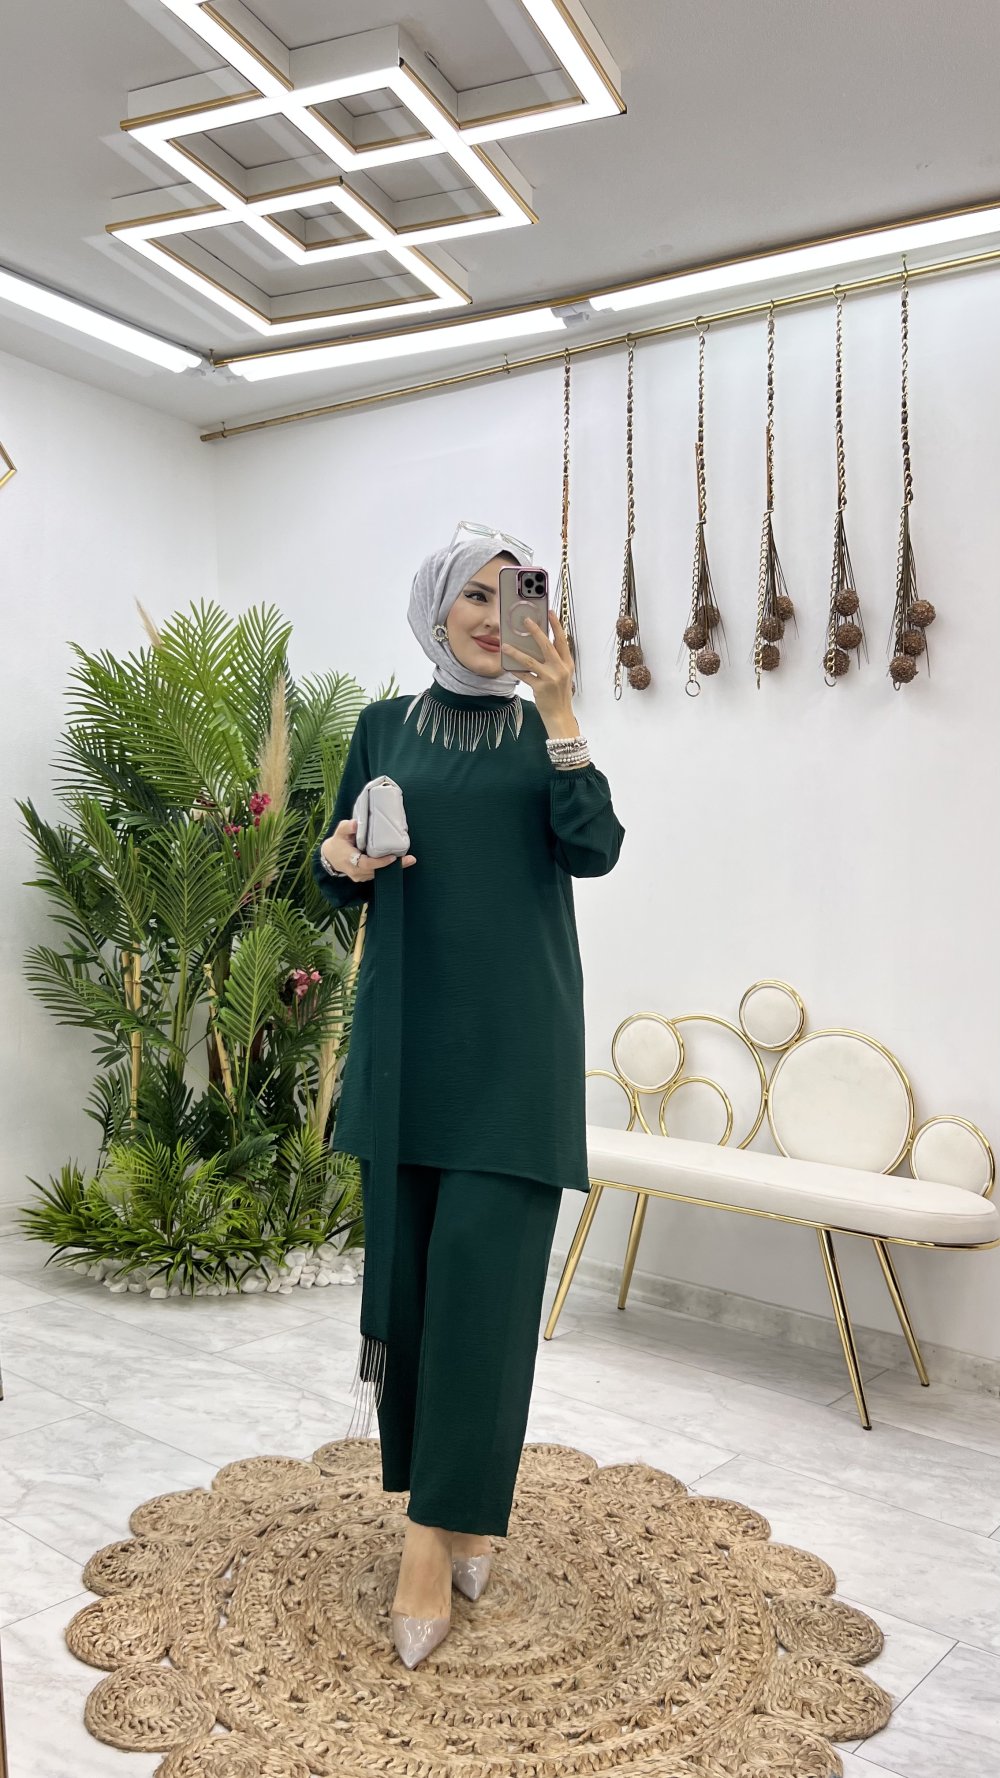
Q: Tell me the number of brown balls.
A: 15